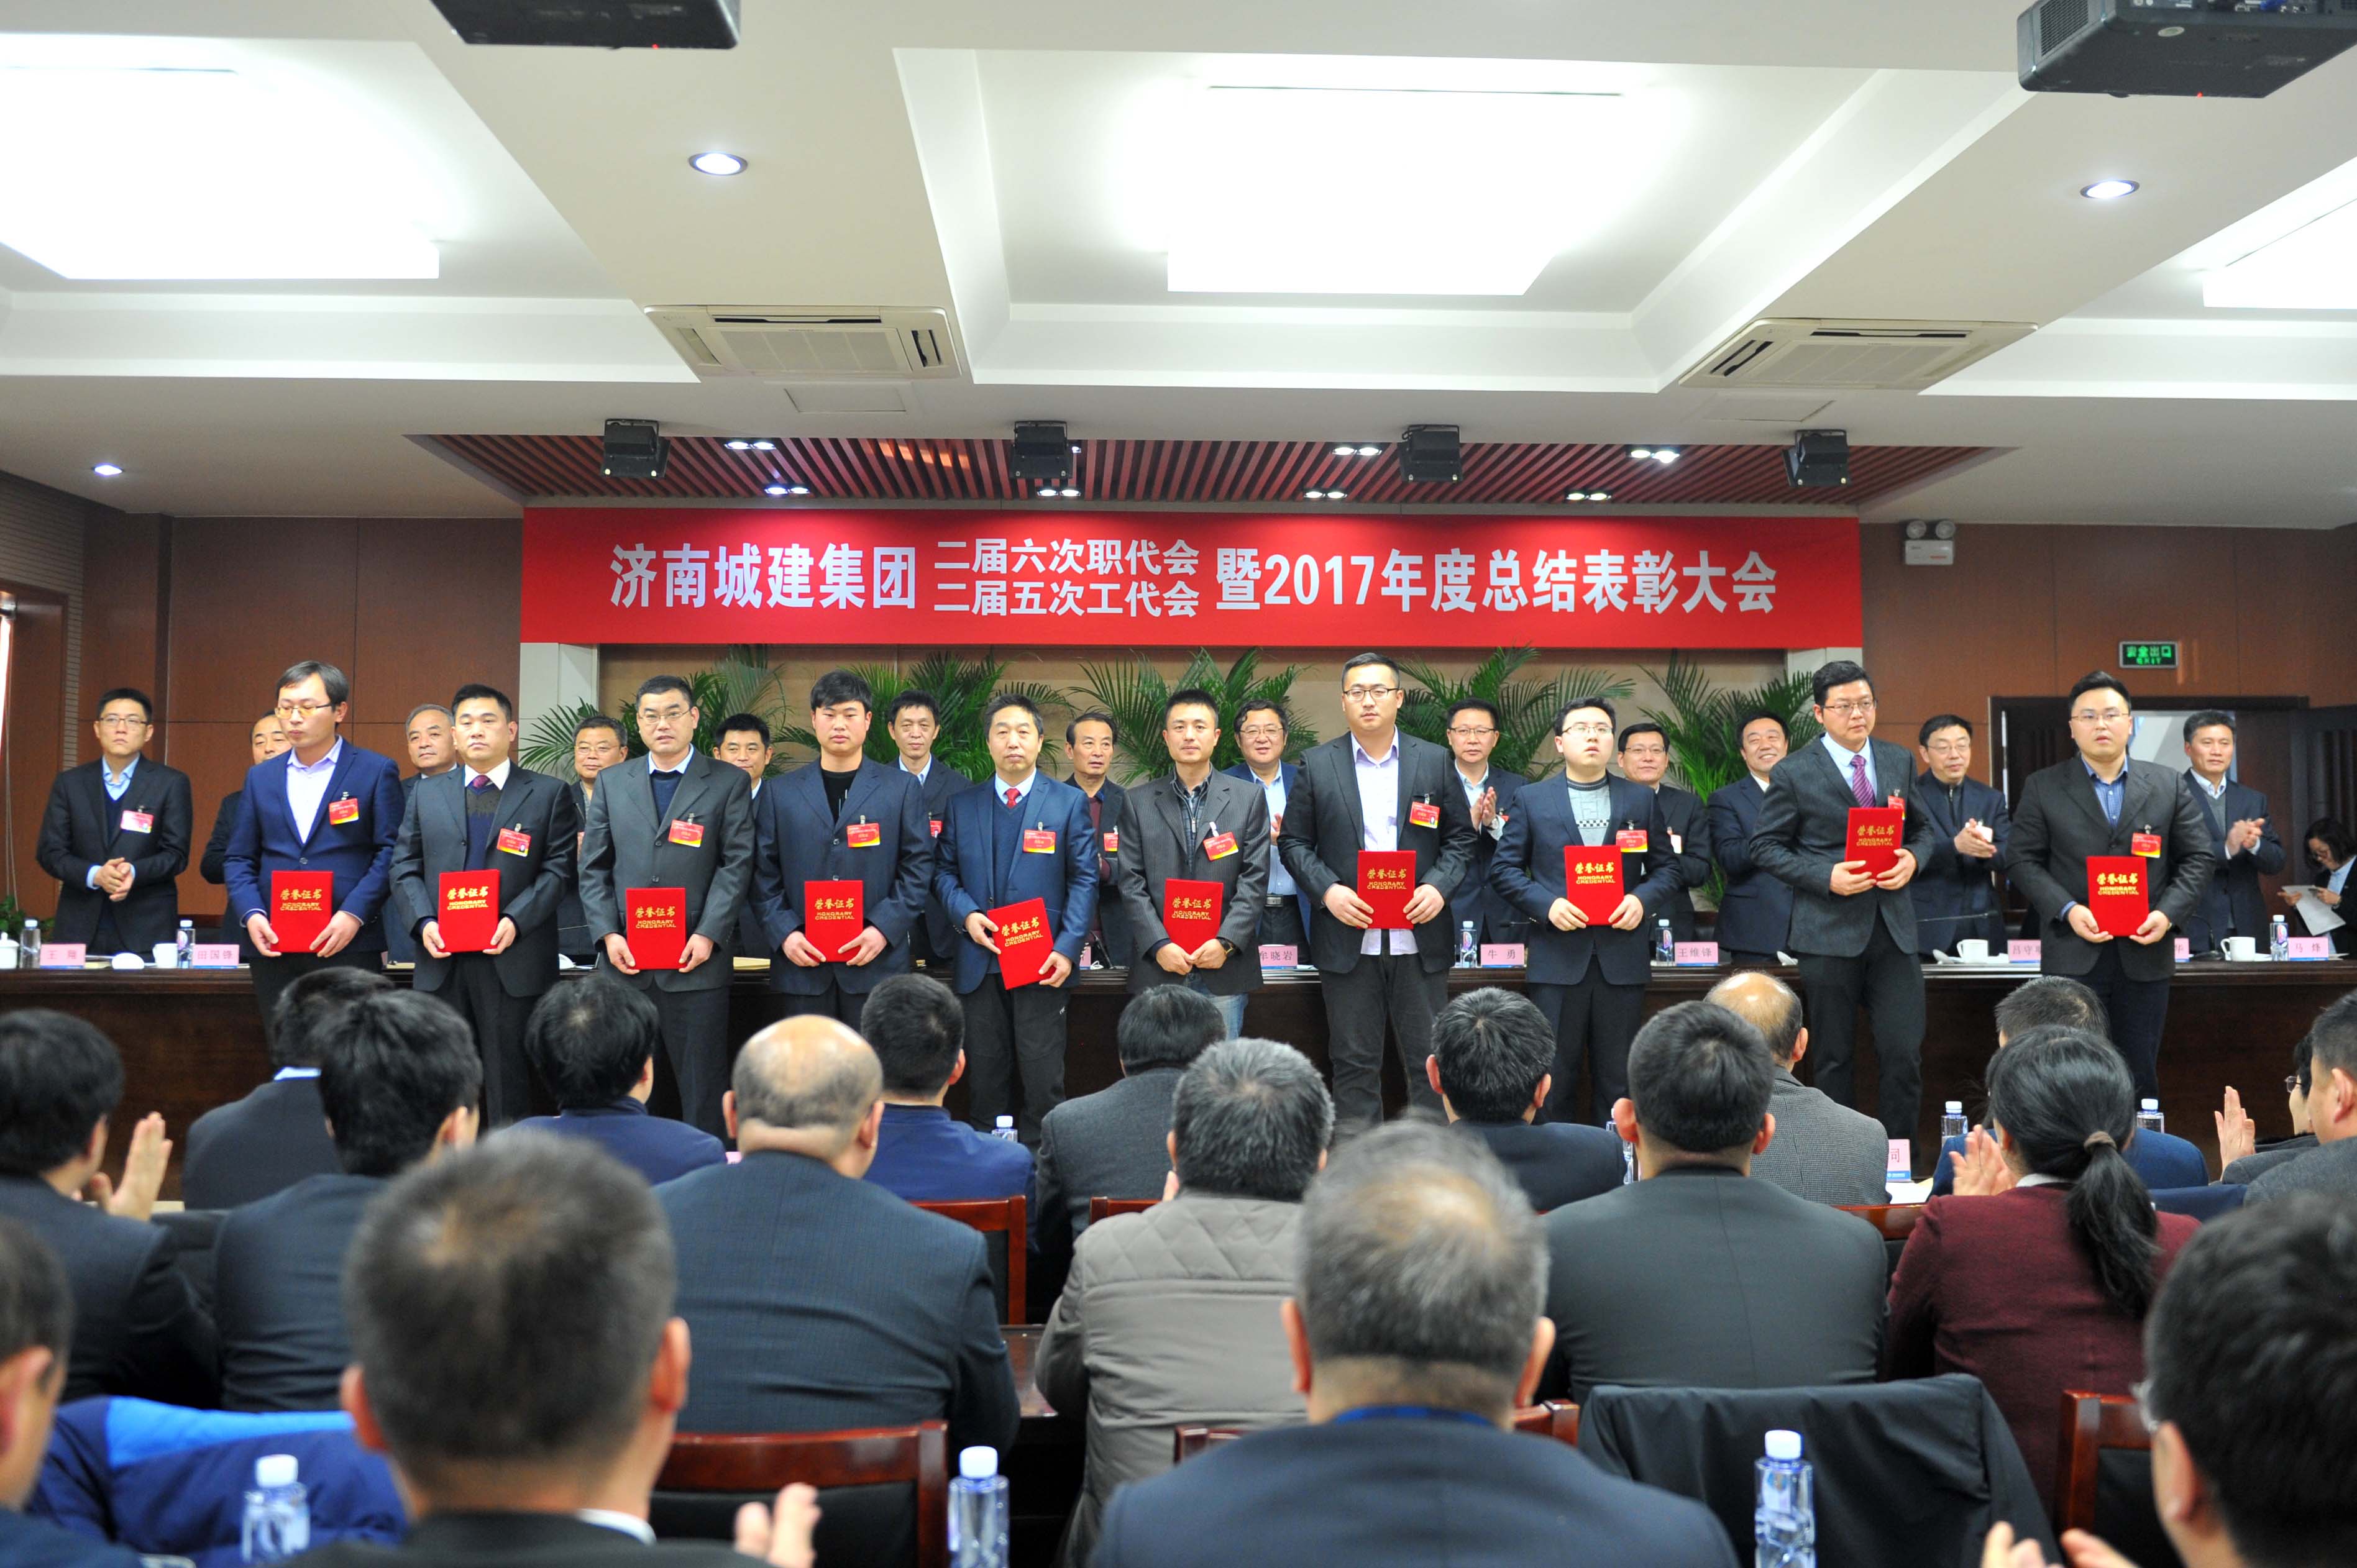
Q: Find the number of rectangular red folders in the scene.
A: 10